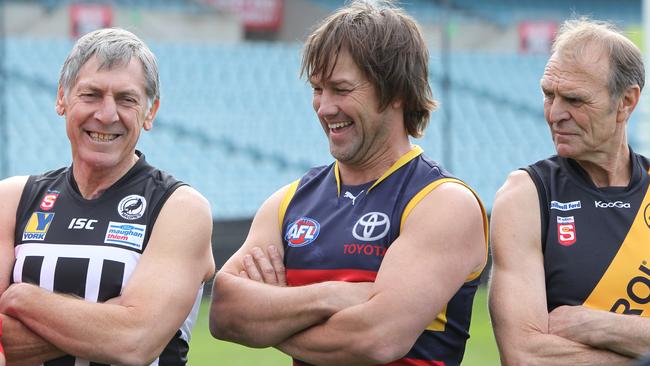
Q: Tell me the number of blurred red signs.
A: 3